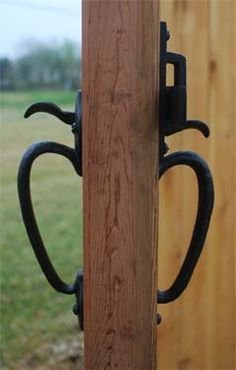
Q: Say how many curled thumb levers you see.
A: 2